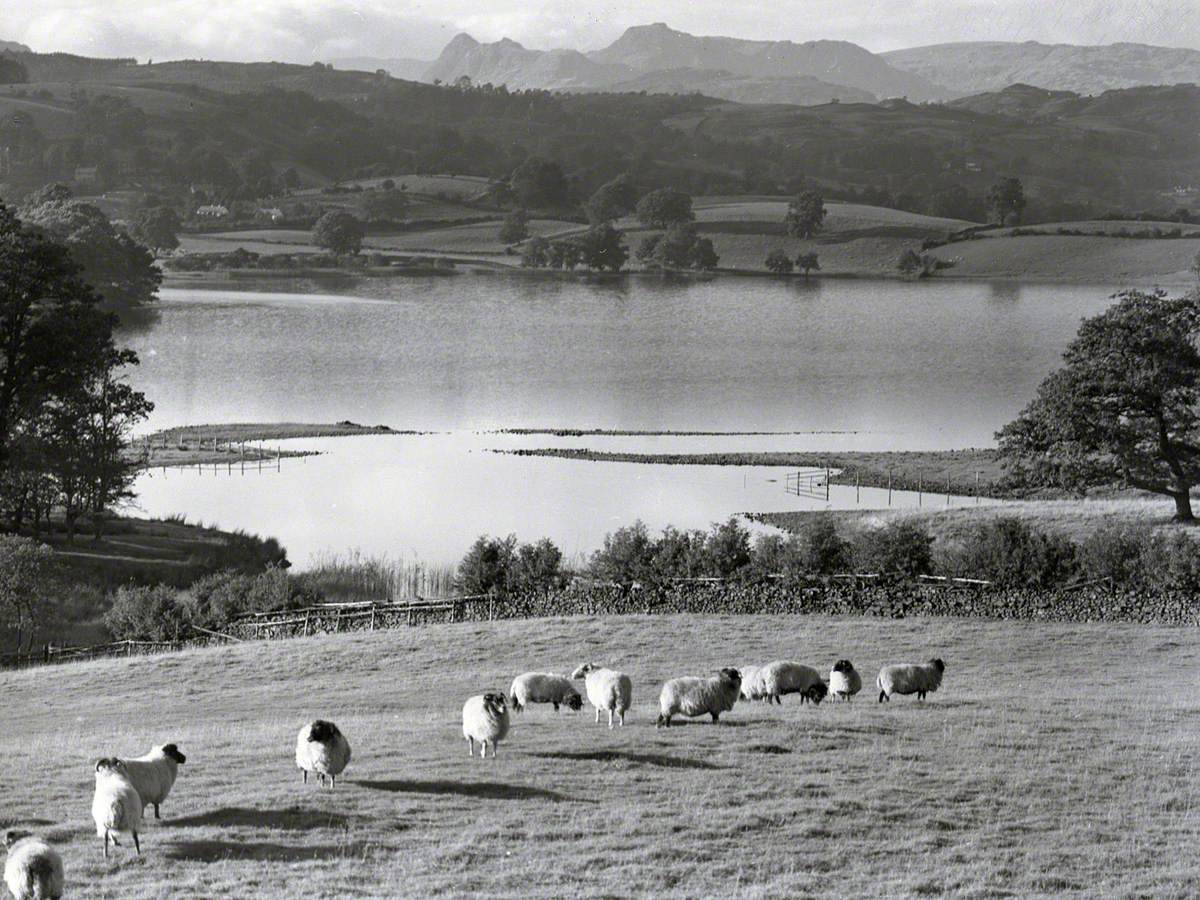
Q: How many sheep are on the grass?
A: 12